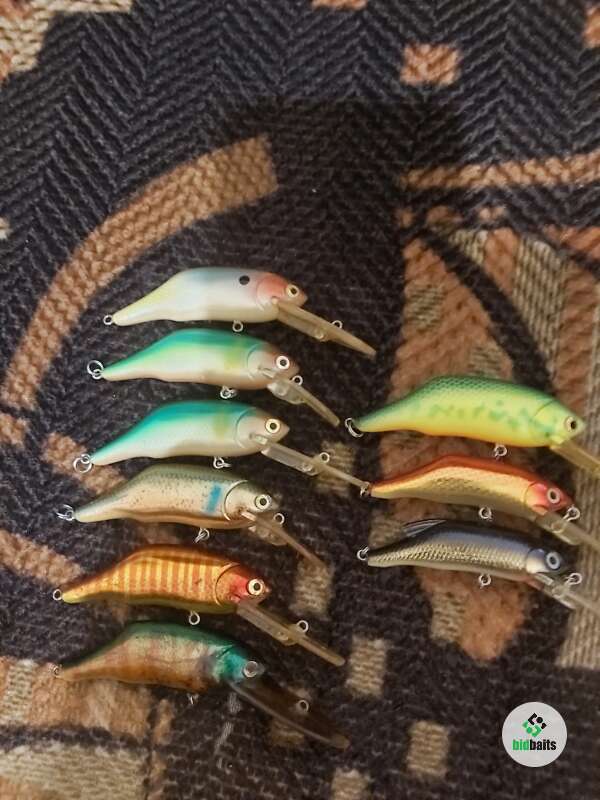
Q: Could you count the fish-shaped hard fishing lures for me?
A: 9